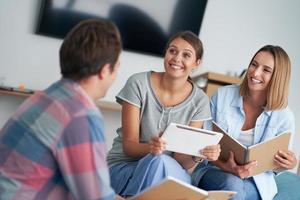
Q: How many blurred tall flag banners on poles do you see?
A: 0